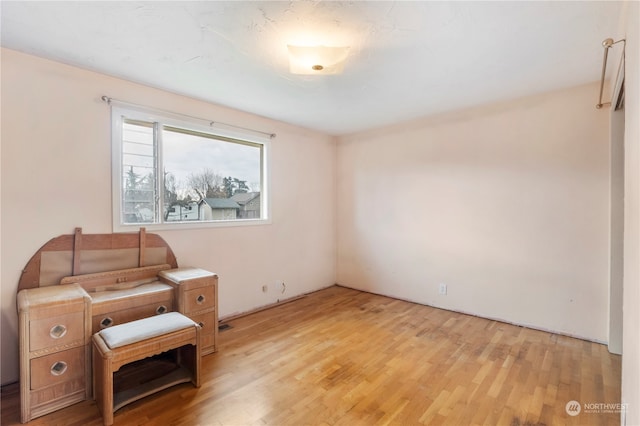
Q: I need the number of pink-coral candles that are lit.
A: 0